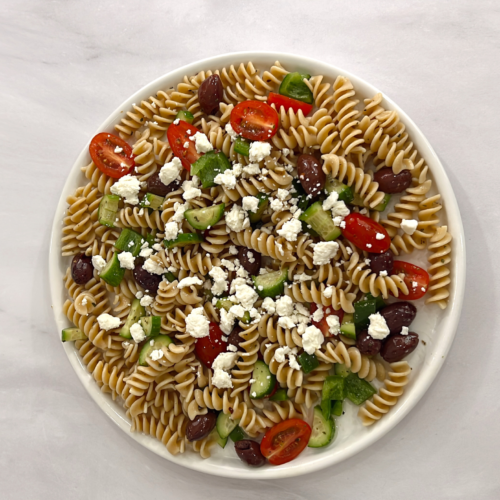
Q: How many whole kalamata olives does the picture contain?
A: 14